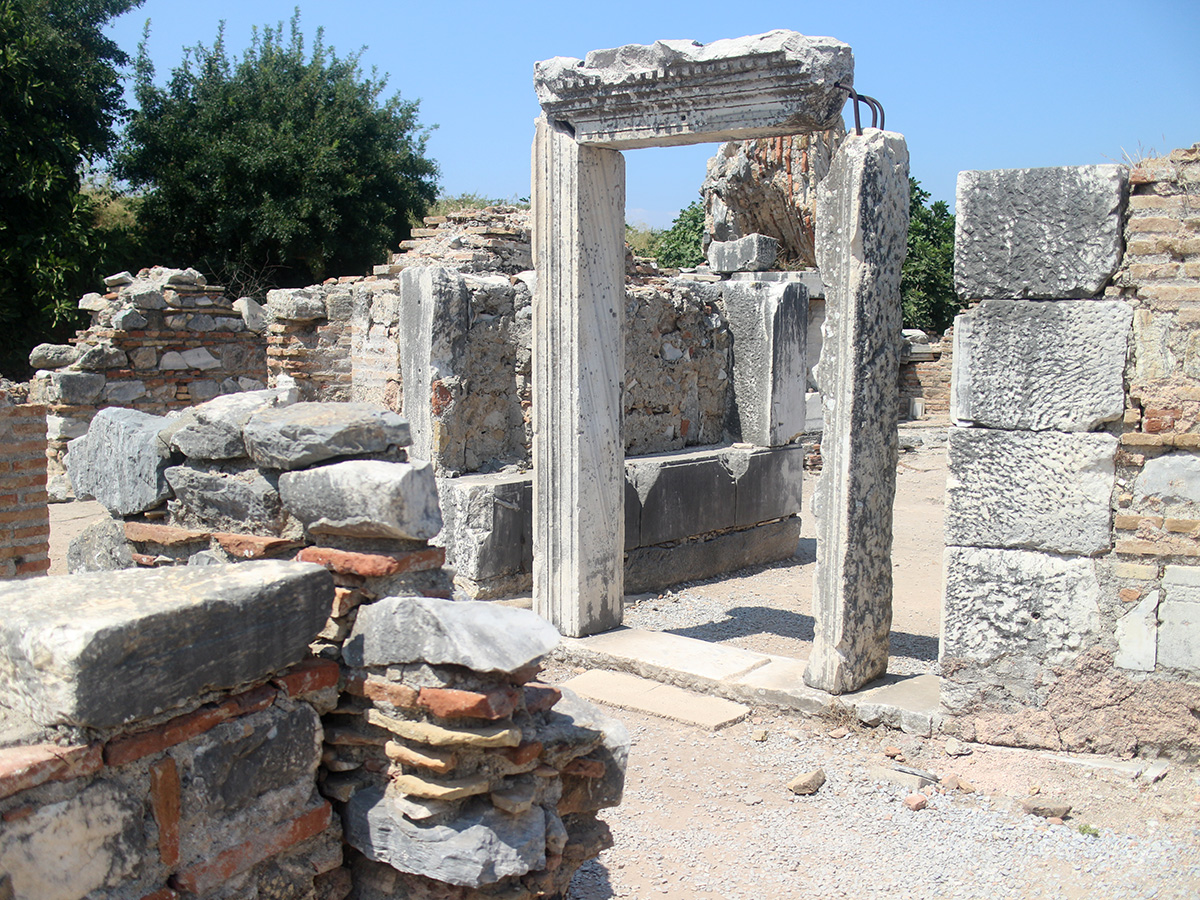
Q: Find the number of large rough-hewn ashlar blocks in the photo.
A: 4